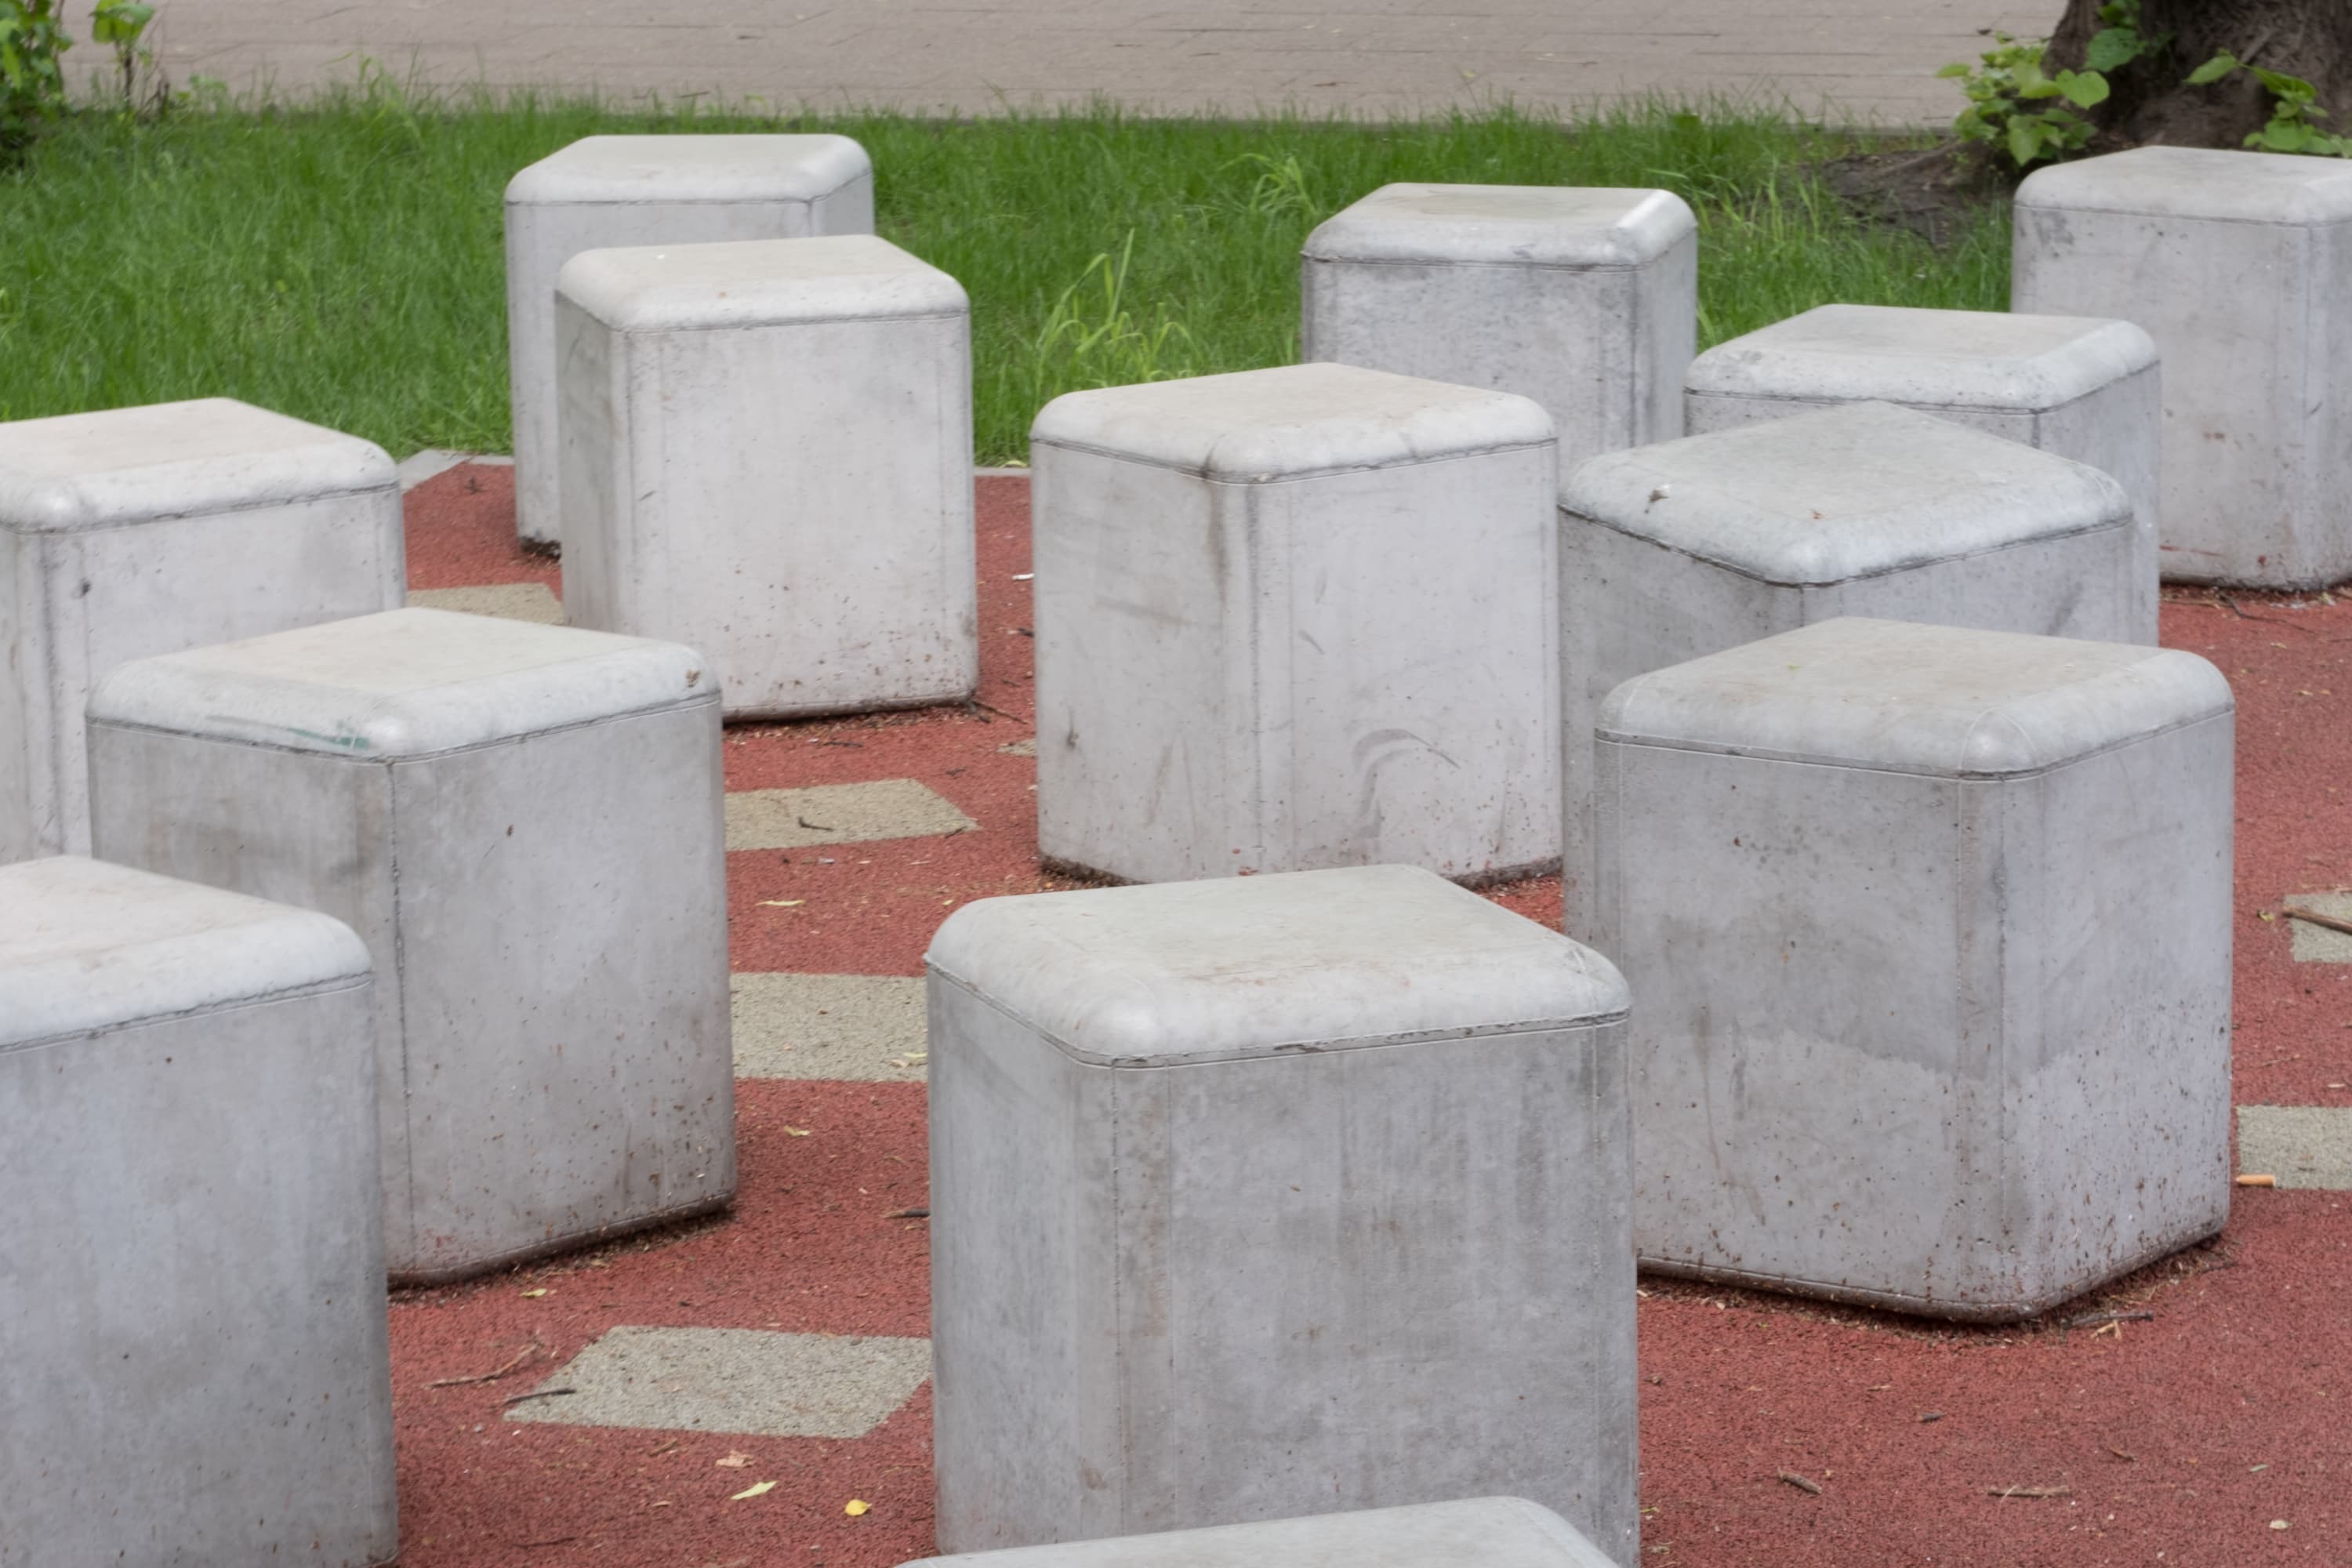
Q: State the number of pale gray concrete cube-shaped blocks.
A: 13